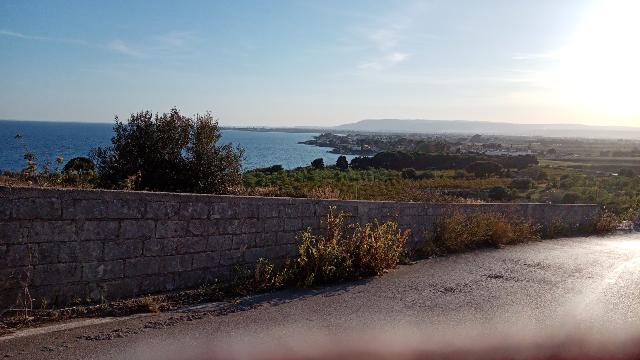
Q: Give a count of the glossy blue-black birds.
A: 0